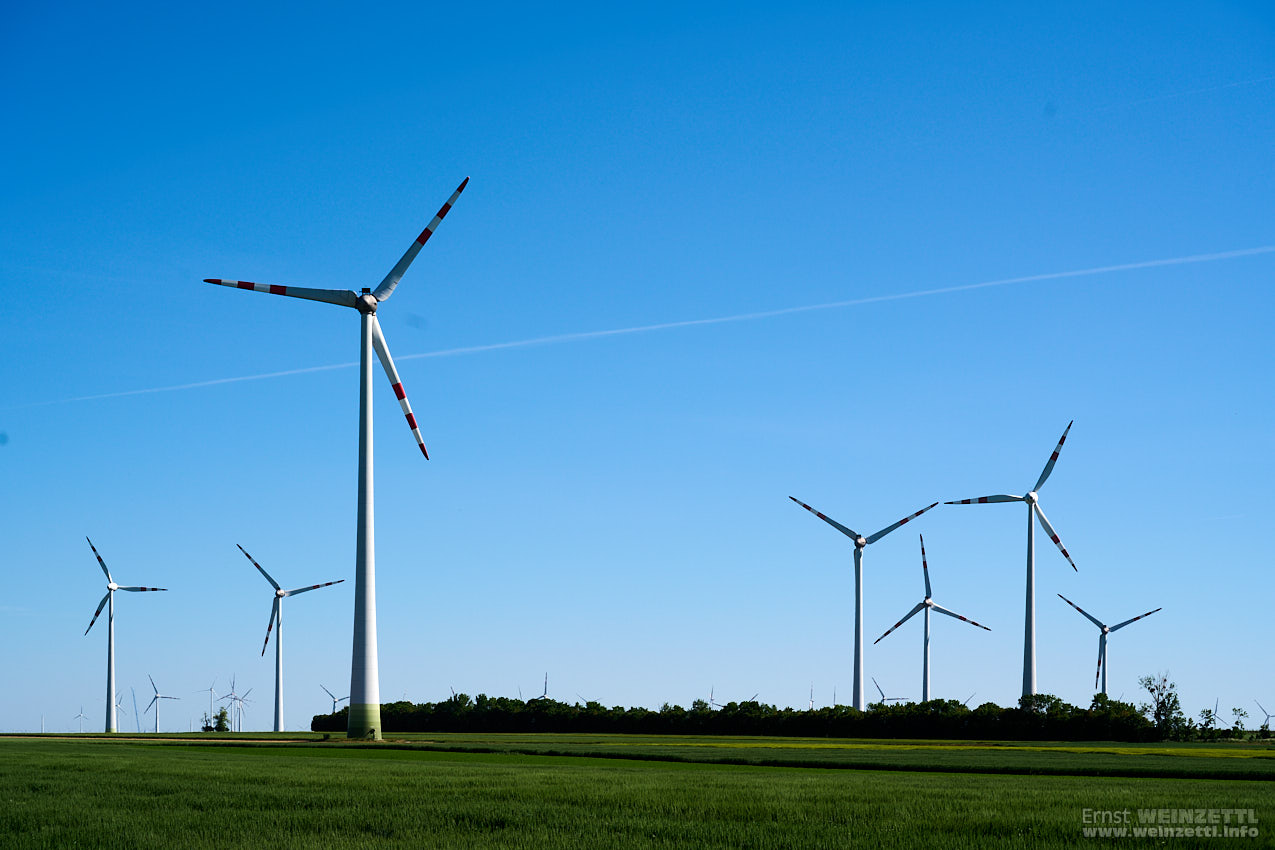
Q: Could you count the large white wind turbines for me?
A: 7